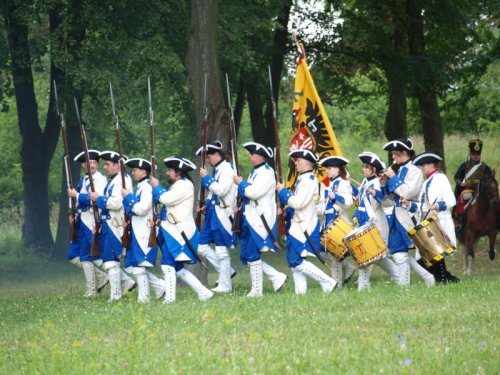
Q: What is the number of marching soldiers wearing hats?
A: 11